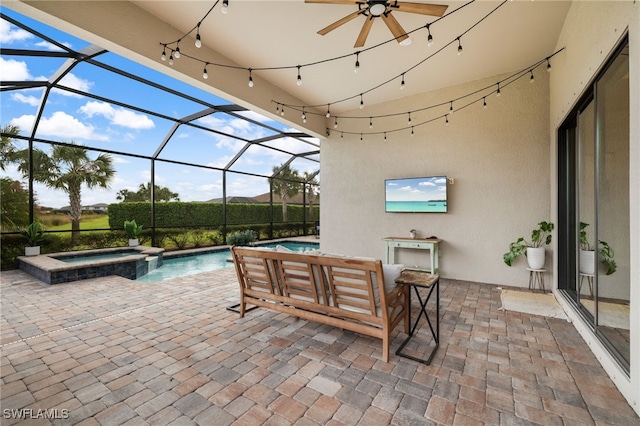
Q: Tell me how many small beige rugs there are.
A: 1